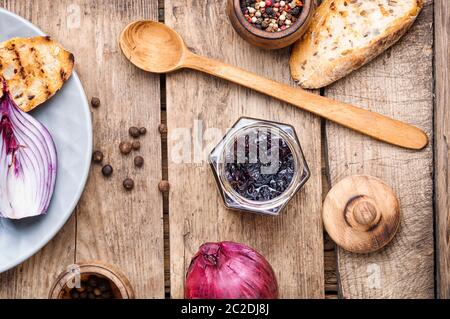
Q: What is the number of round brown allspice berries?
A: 11